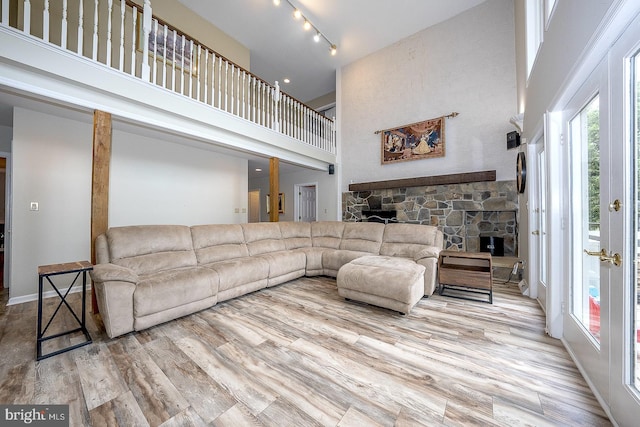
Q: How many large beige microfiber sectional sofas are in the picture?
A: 1